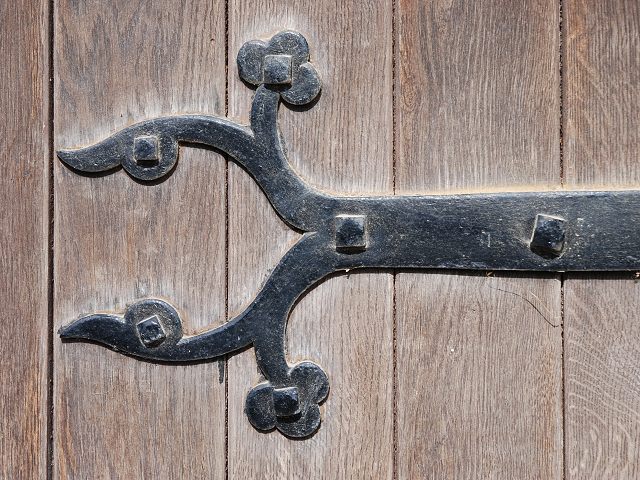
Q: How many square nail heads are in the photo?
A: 6